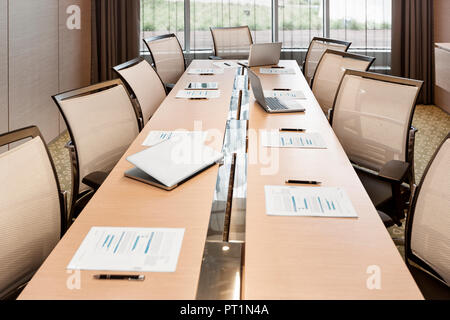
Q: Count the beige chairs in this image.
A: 9